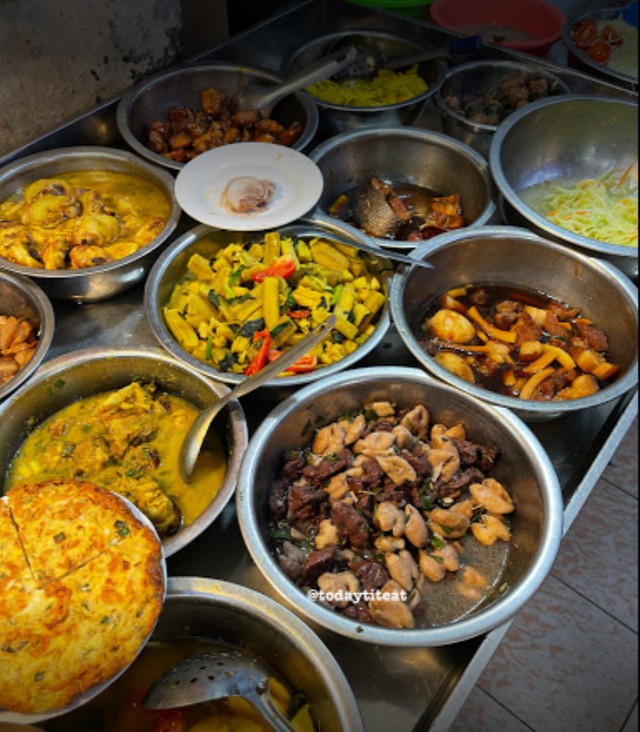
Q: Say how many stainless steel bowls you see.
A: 13